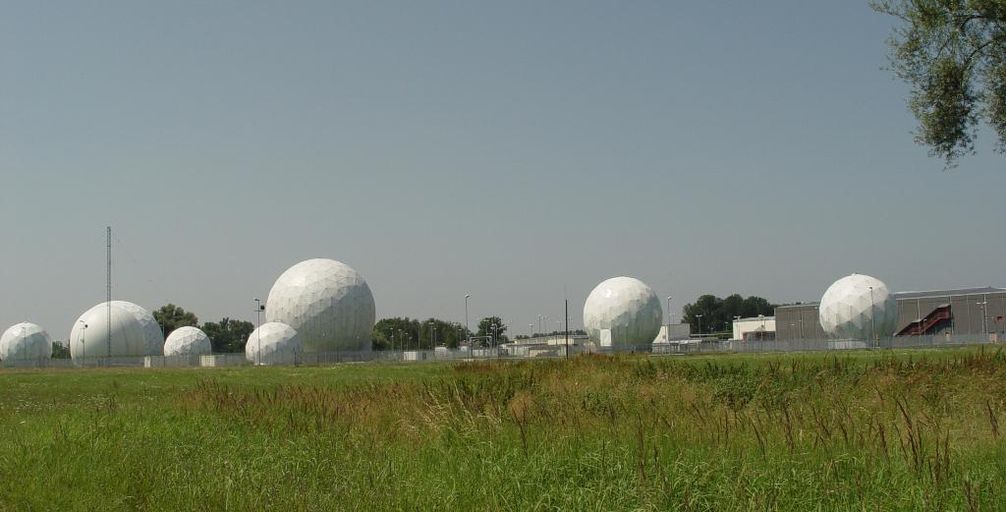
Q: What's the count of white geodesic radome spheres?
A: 7